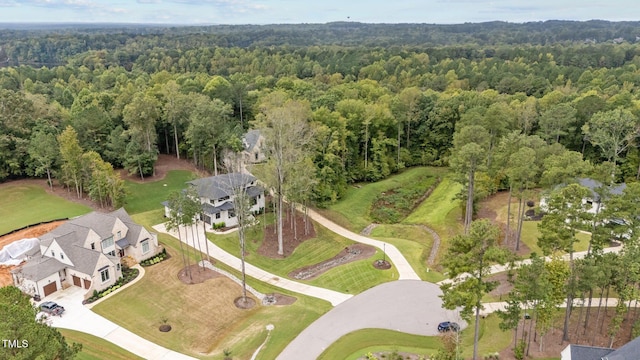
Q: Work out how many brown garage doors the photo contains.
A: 3